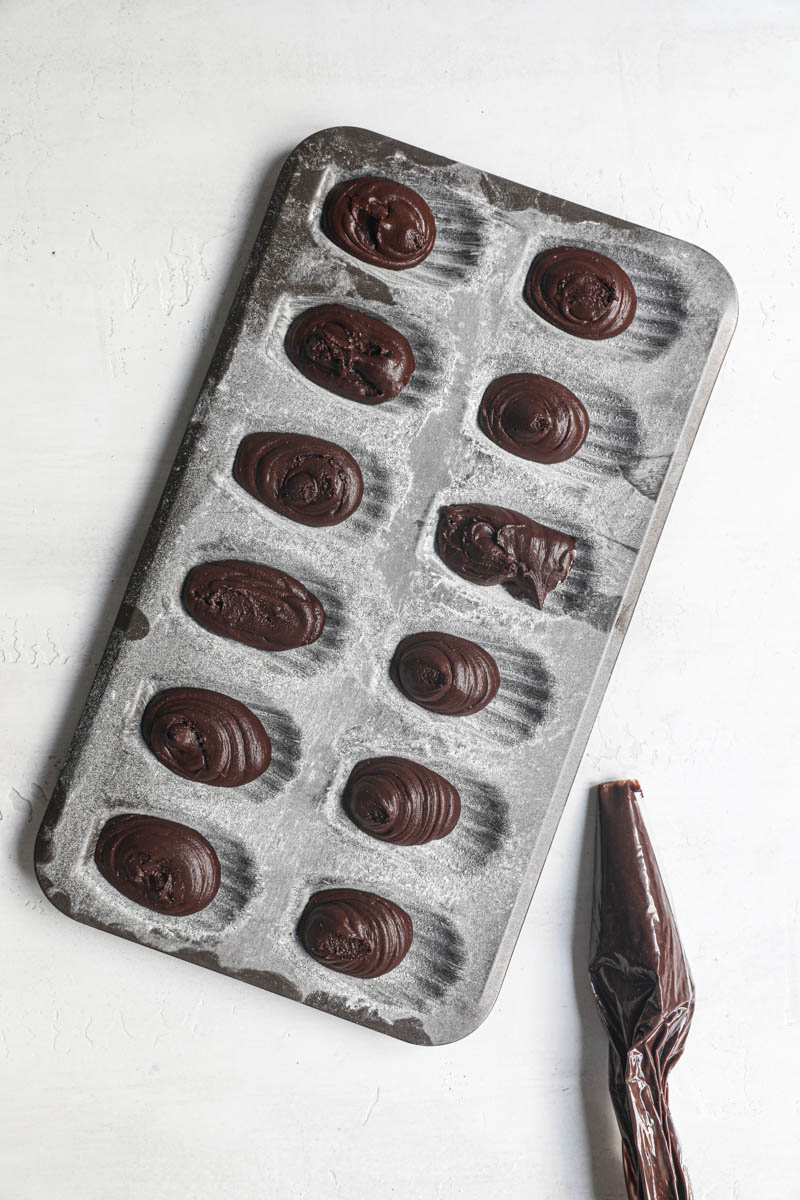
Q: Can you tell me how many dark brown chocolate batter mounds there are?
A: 12